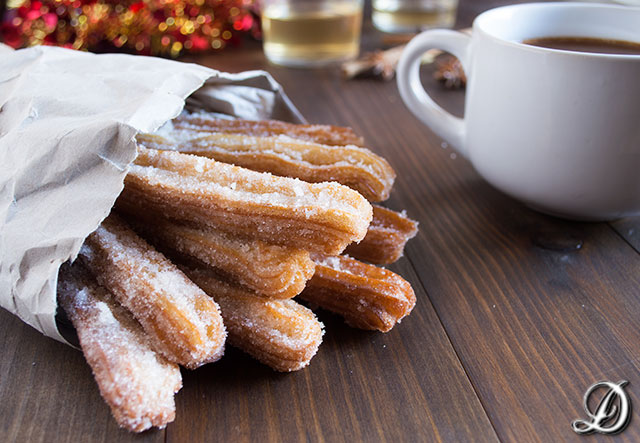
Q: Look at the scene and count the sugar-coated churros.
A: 9